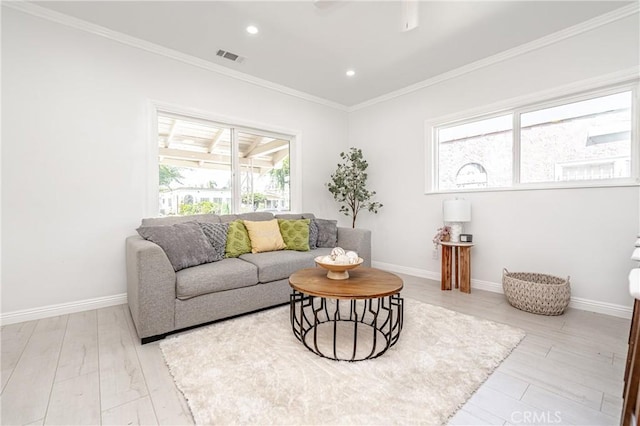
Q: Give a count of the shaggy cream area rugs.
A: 1